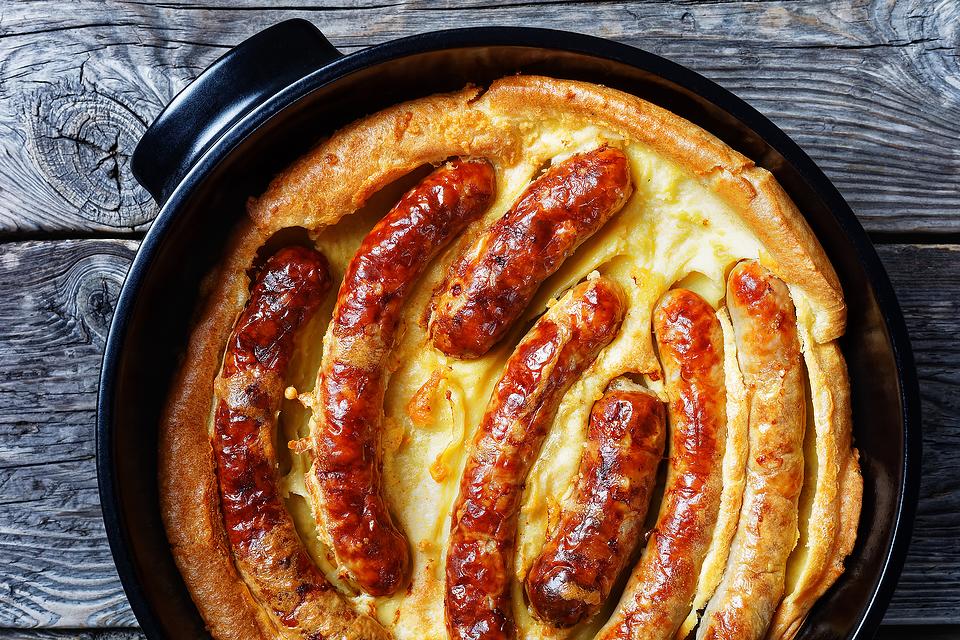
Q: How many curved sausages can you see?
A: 5